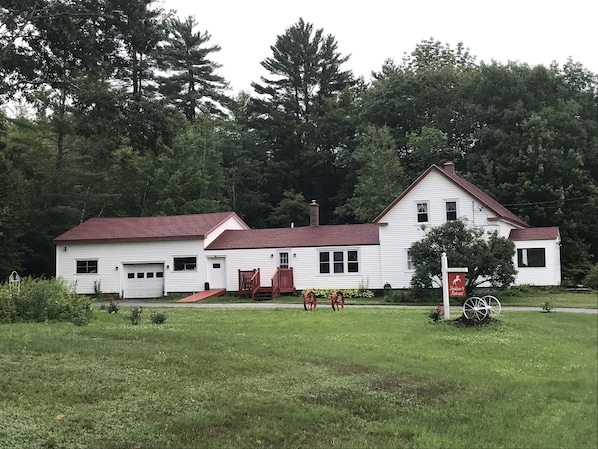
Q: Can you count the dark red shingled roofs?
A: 4